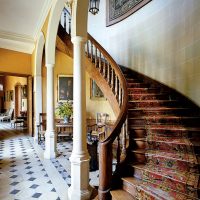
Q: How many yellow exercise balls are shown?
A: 0